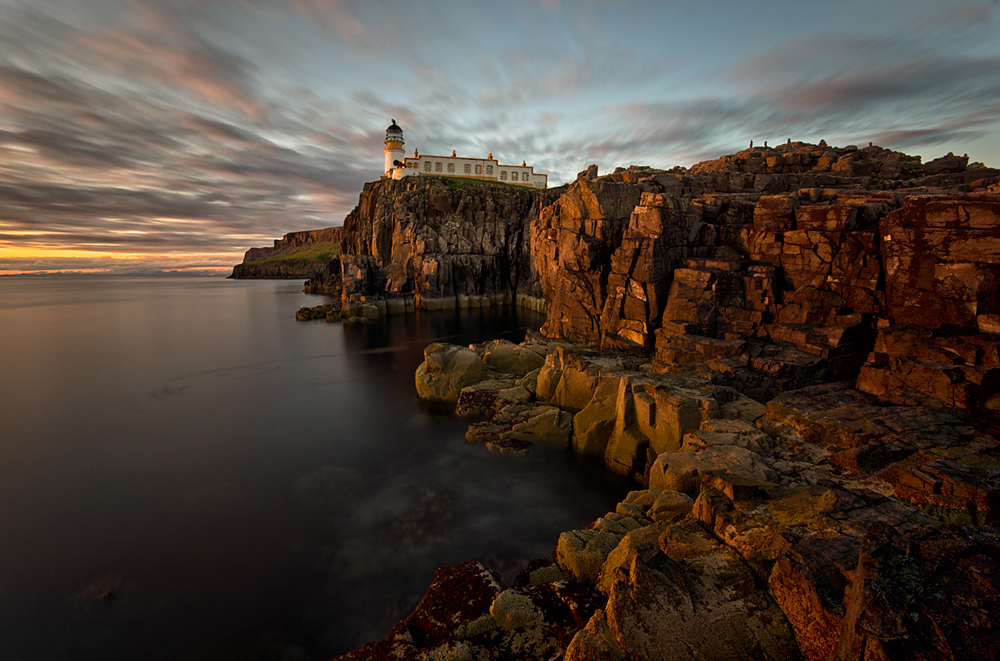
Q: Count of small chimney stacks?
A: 4